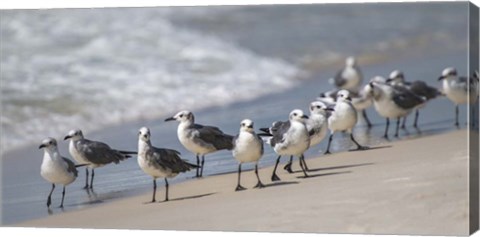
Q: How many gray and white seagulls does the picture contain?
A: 13